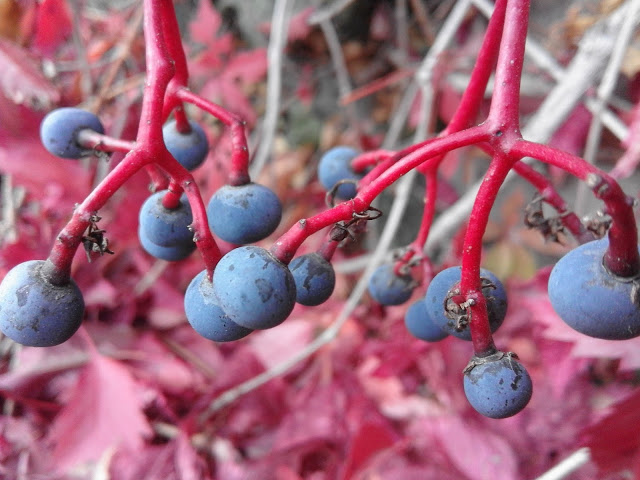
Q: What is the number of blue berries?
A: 15